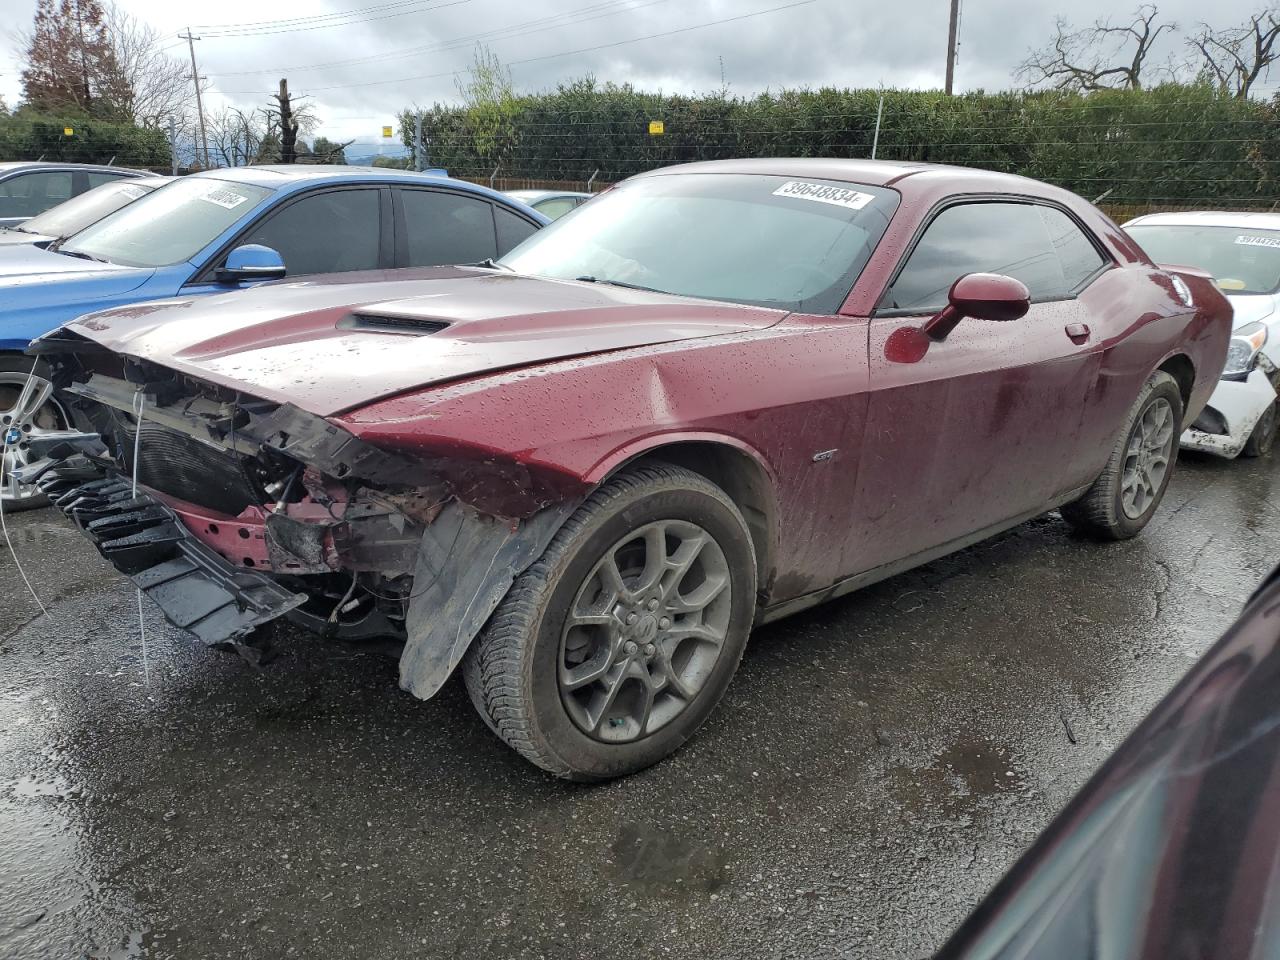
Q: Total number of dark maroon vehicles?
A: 1